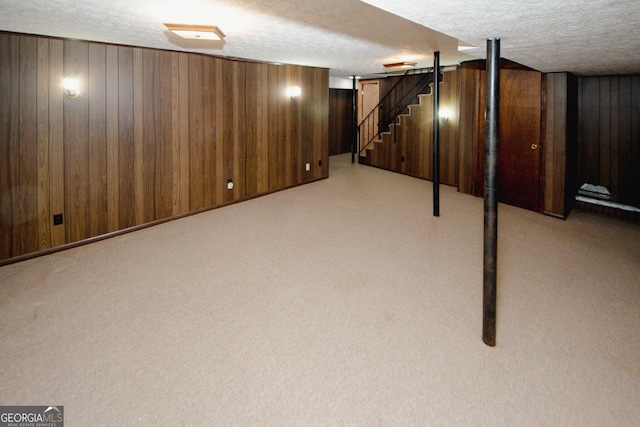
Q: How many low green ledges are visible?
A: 0